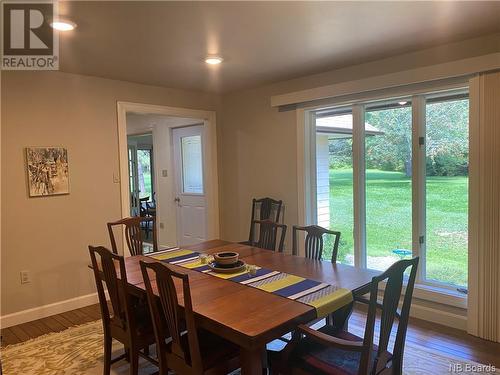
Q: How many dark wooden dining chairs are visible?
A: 7